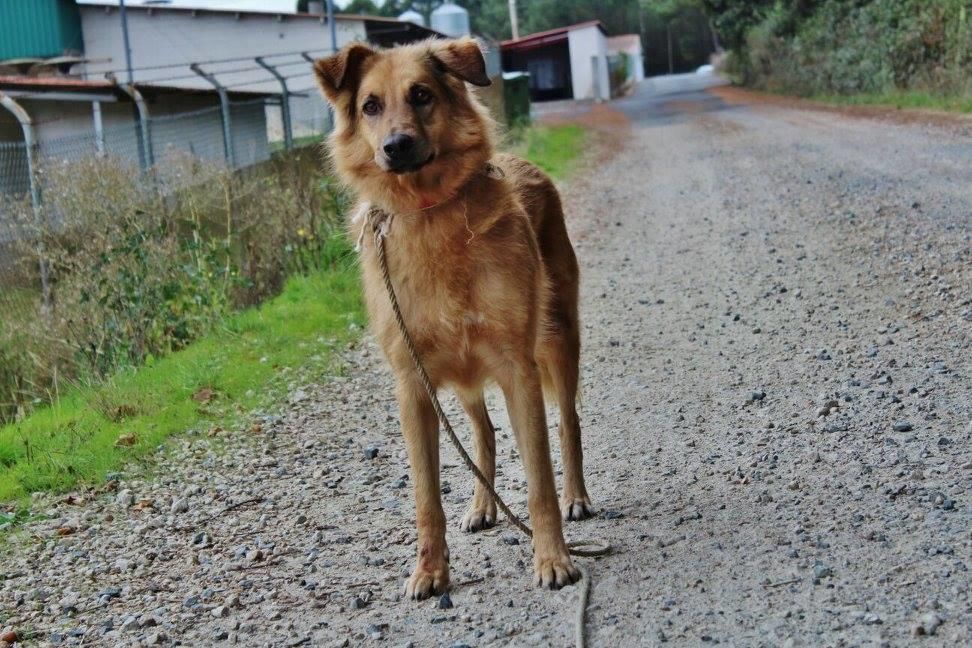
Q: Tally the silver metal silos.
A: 2